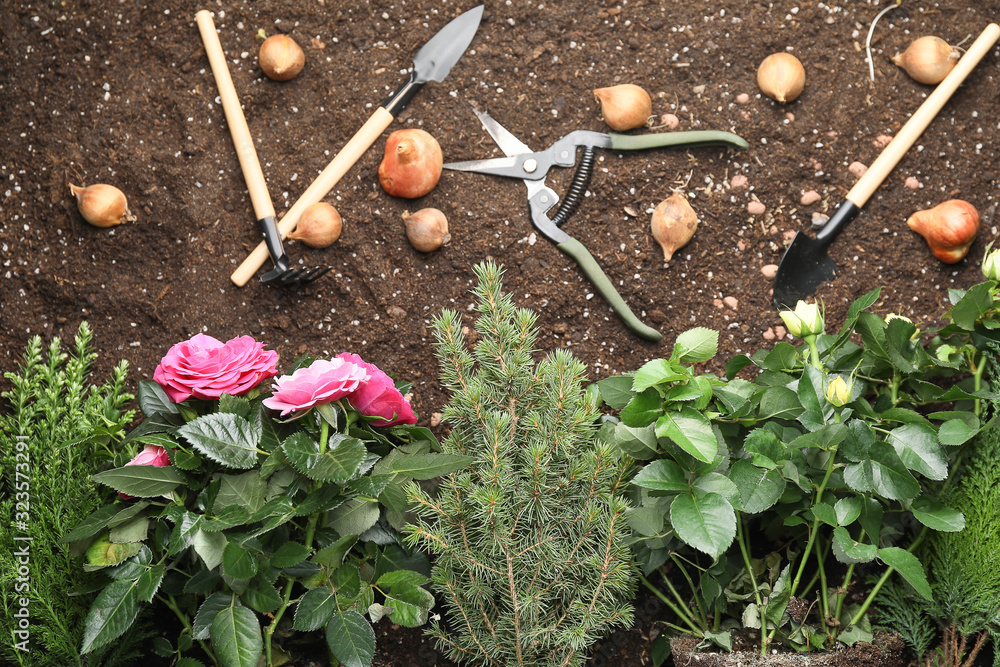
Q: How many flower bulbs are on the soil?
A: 10